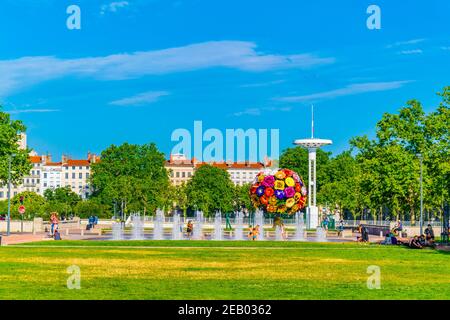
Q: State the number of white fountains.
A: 11